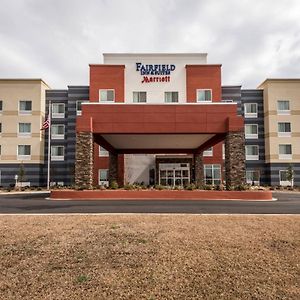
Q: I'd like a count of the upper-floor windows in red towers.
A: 2